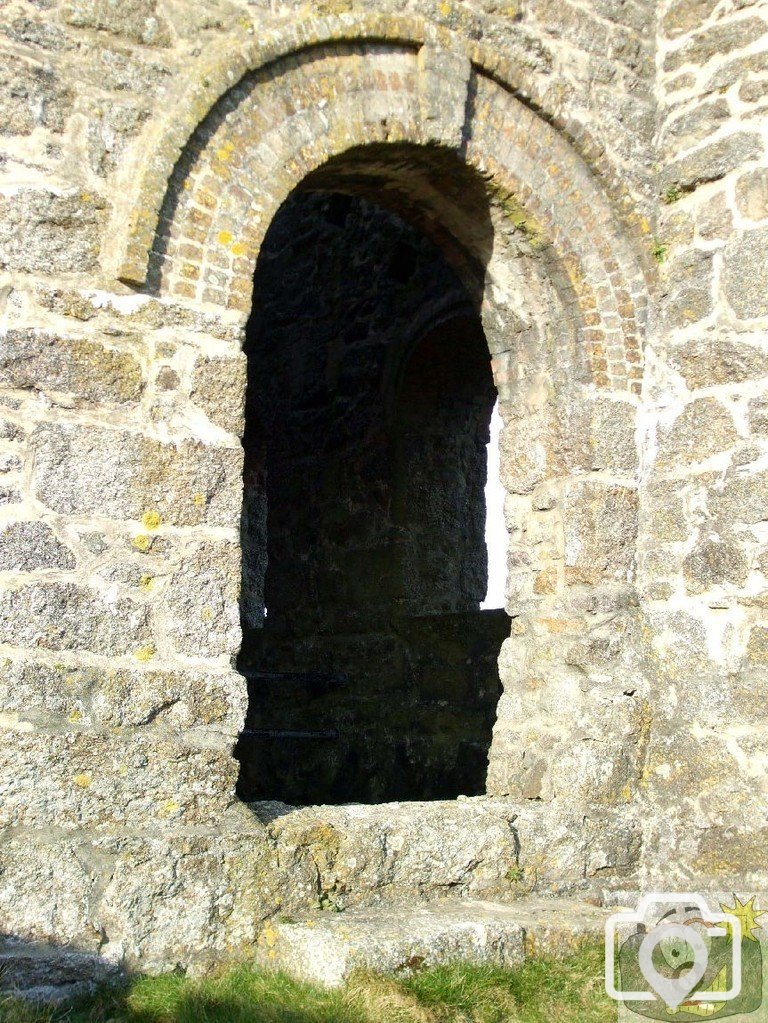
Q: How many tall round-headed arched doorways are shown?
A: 1